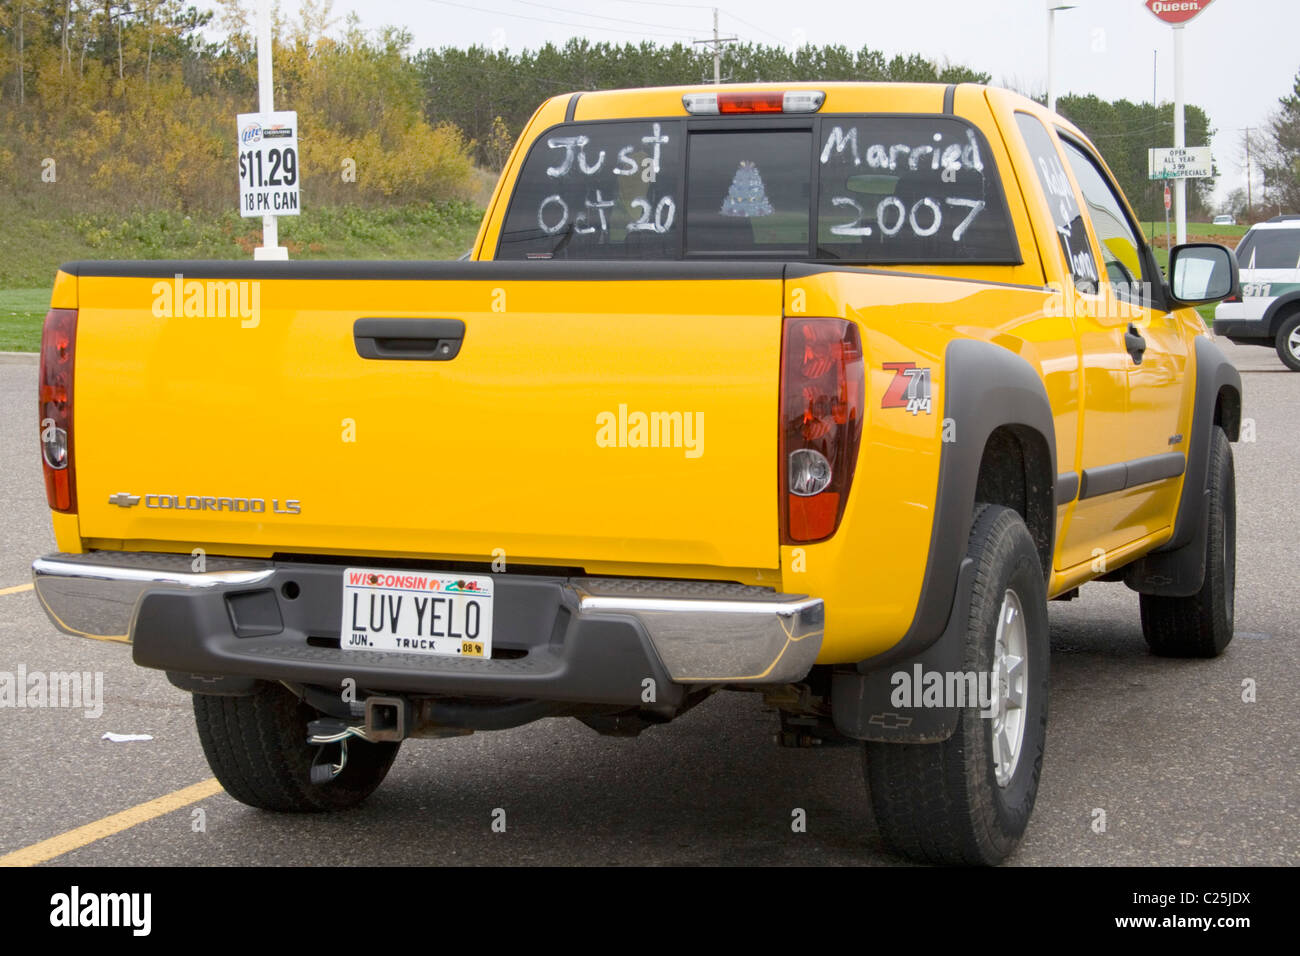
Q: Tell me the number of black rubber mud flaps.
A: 3